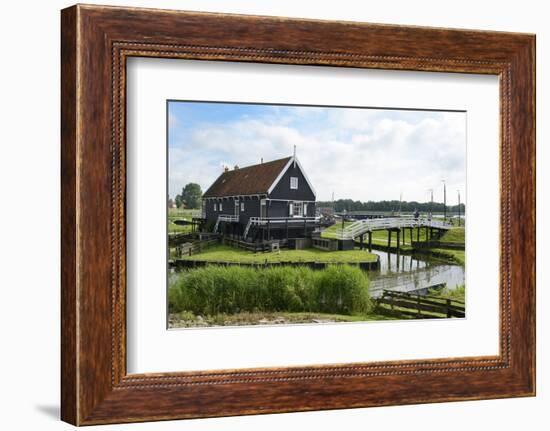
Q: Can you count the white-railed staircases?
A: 2